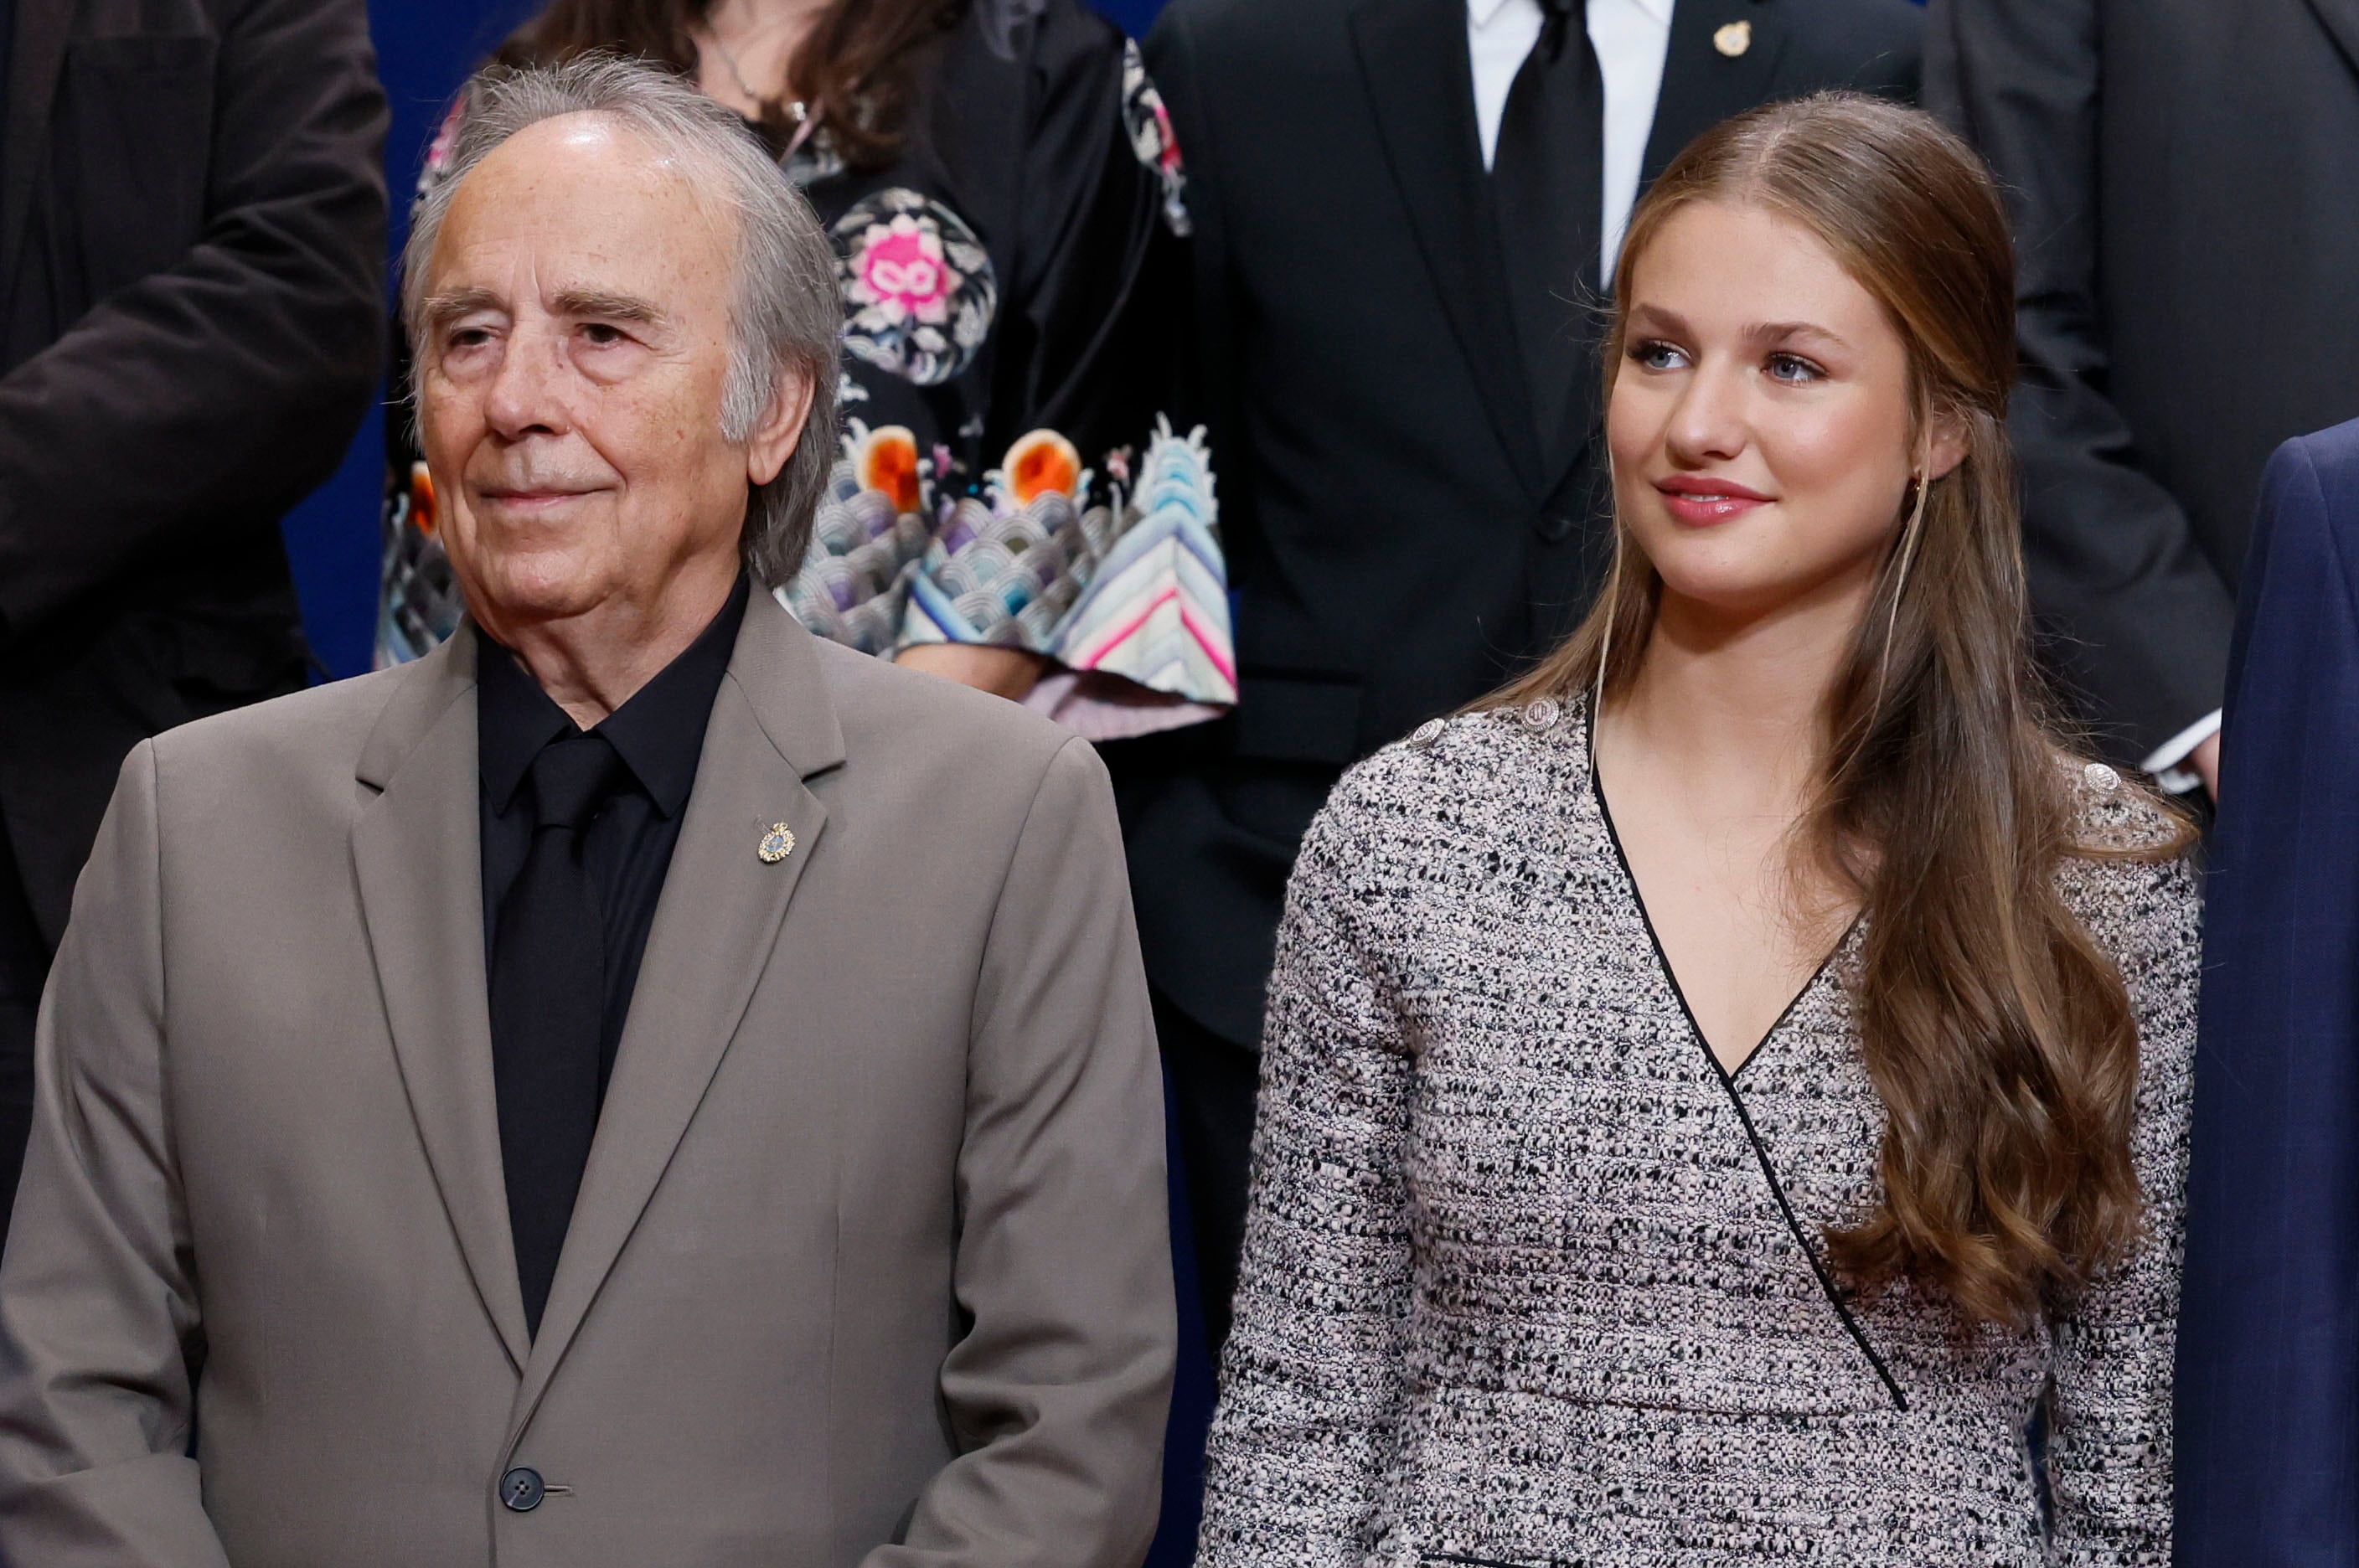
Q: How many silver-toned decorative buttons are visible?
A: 3